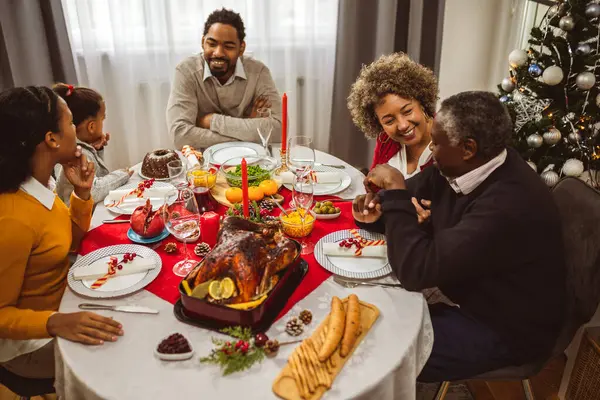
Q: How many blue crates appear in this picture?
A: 0